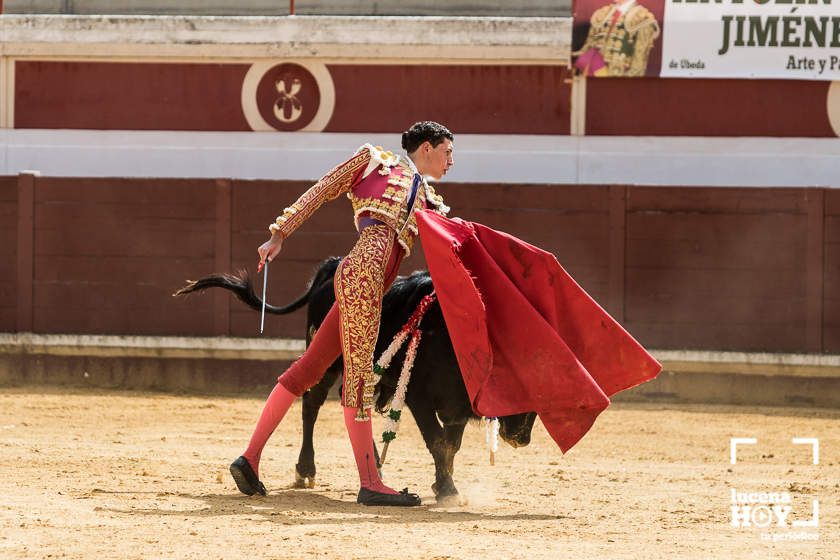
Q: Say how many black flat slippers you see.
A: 2